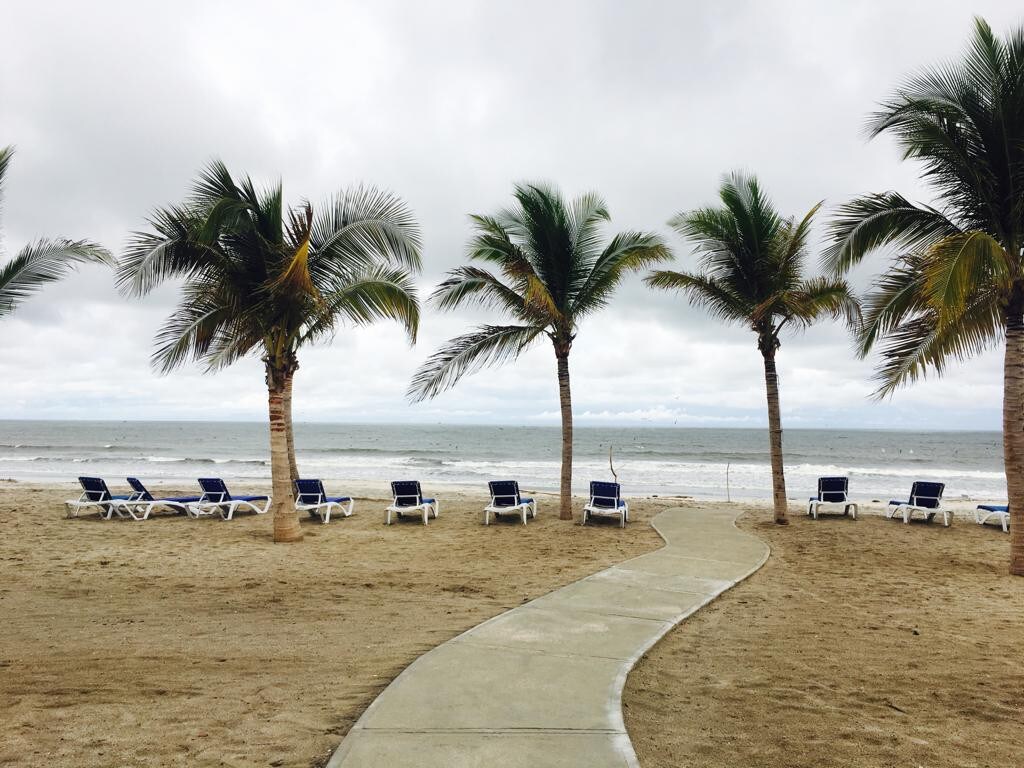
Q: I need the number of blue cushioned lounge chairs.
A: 10